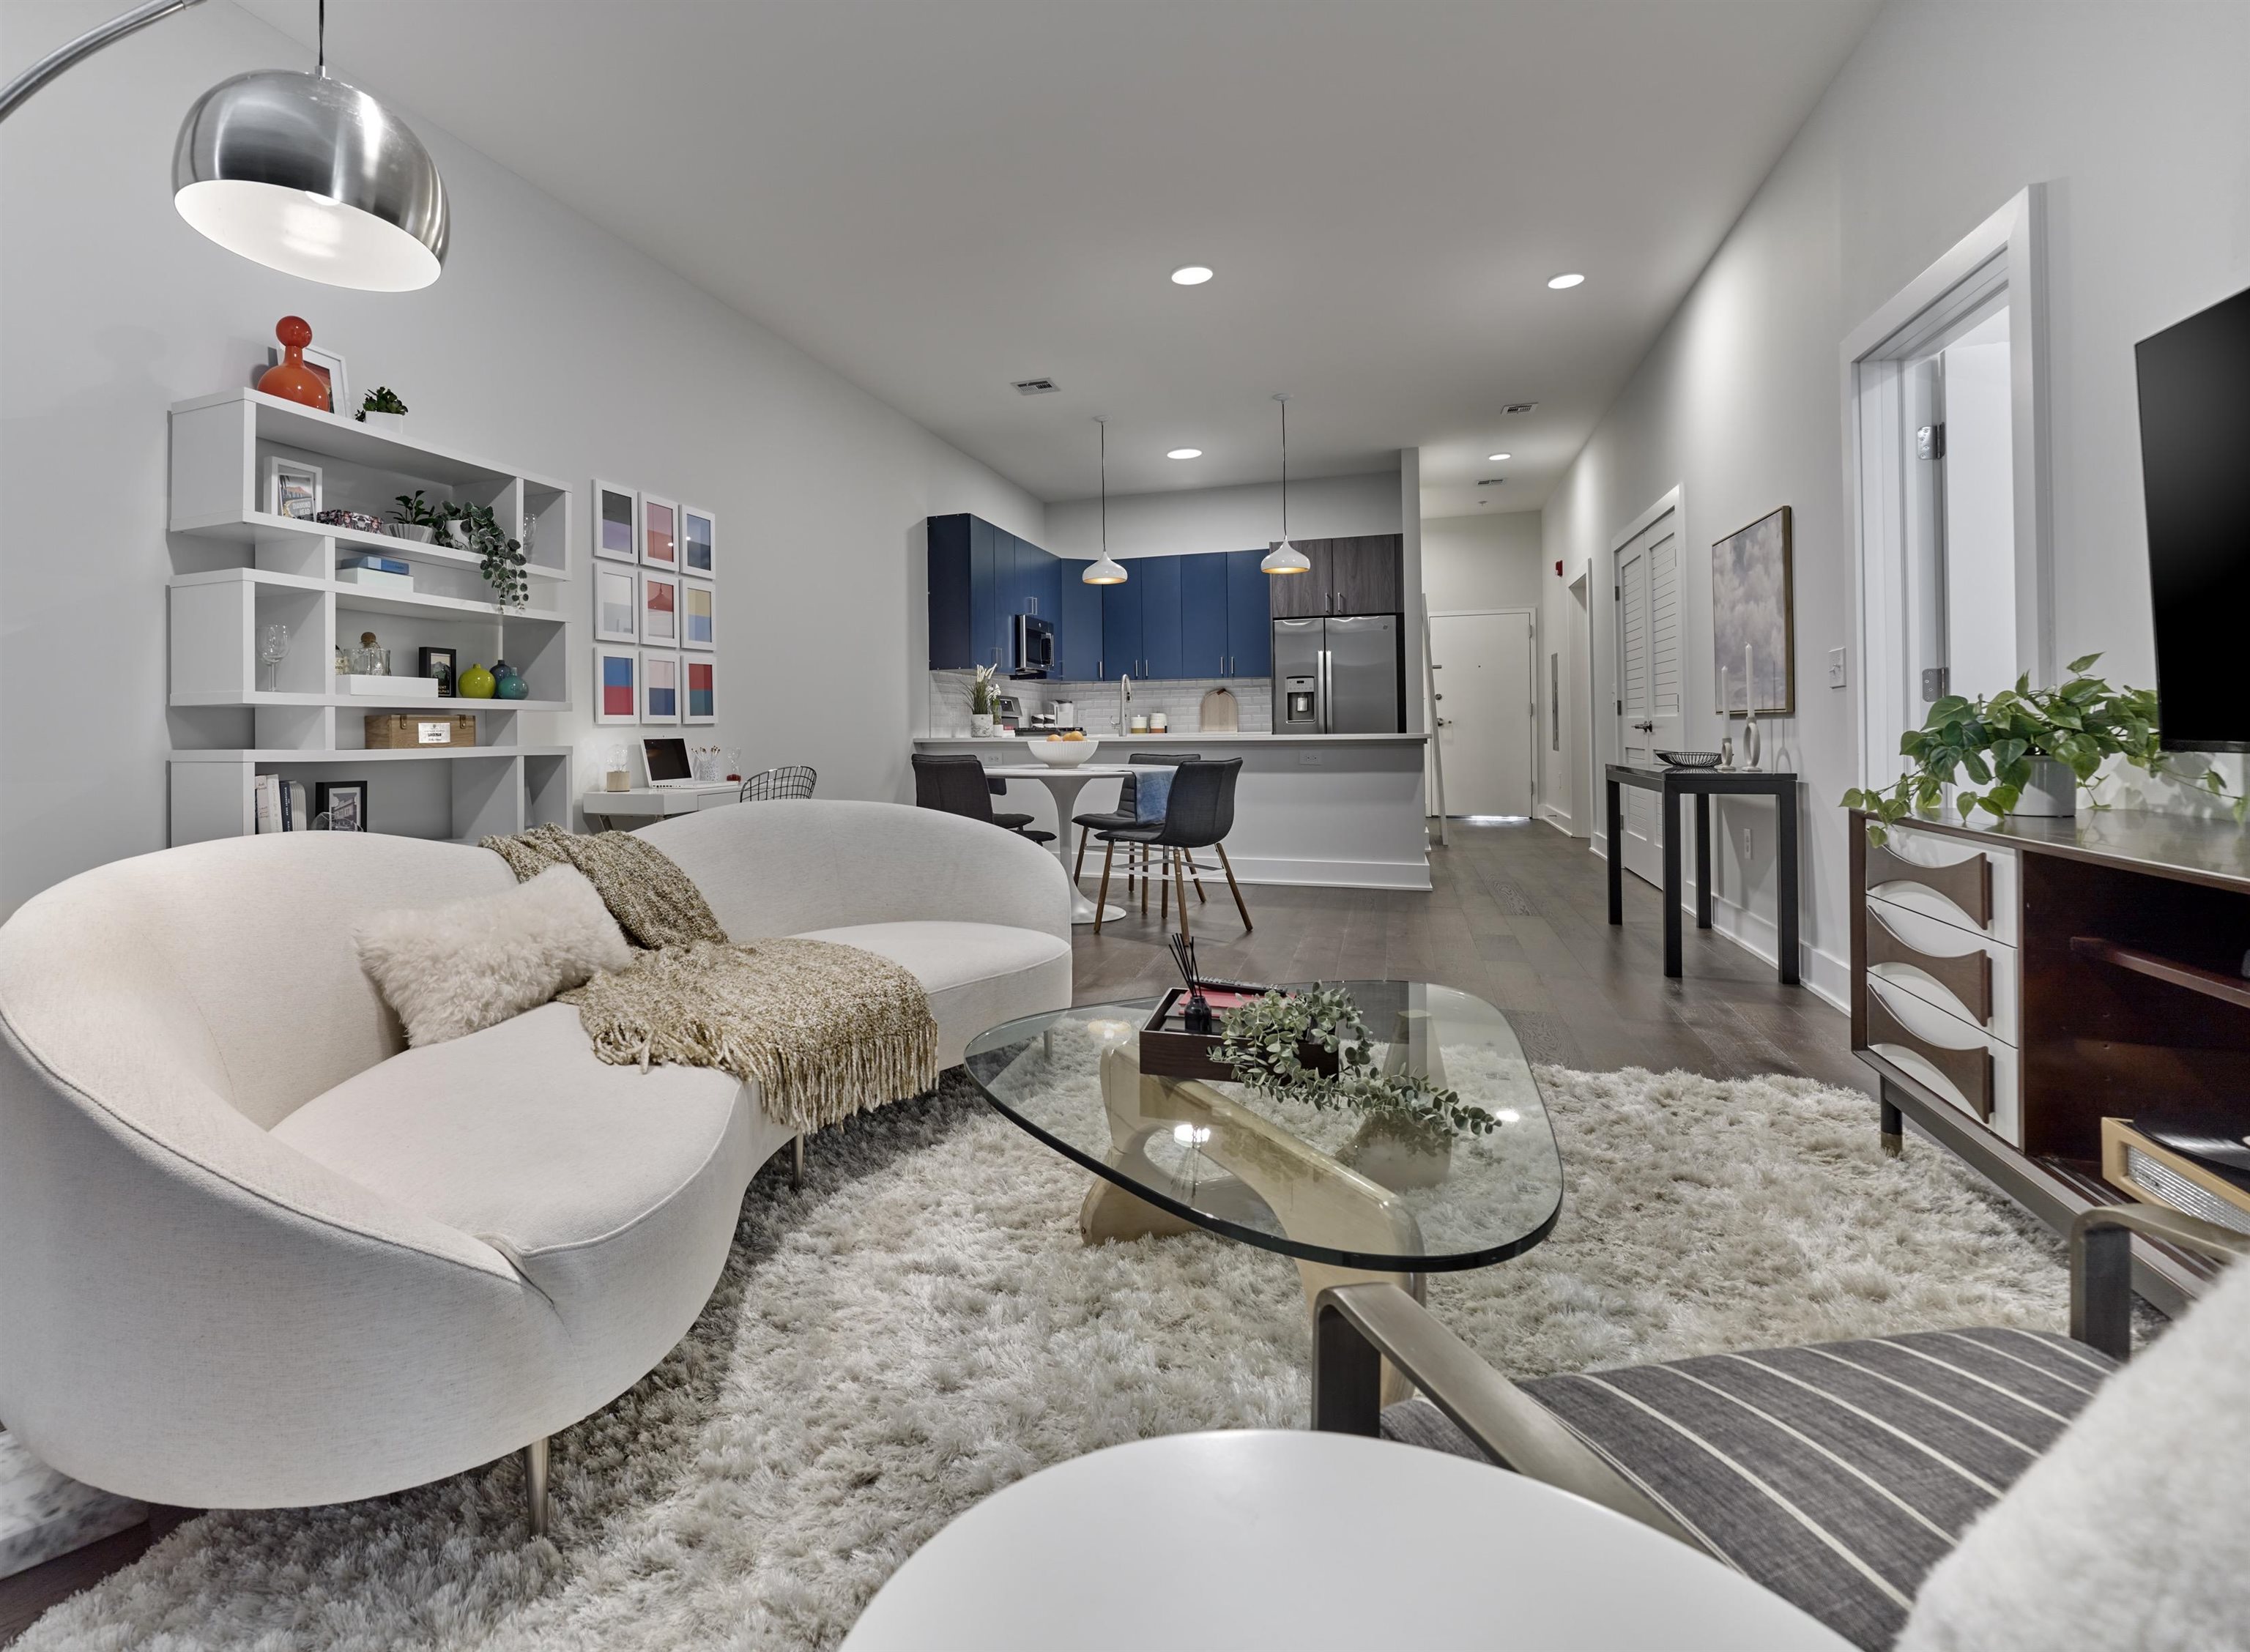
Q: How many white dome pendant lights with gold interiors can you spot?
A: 2